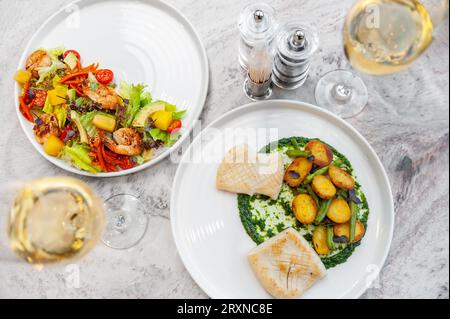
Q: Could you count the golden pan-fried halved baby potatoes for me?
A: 8